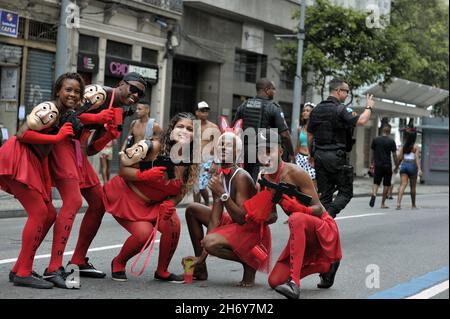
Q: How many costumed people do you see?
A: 5